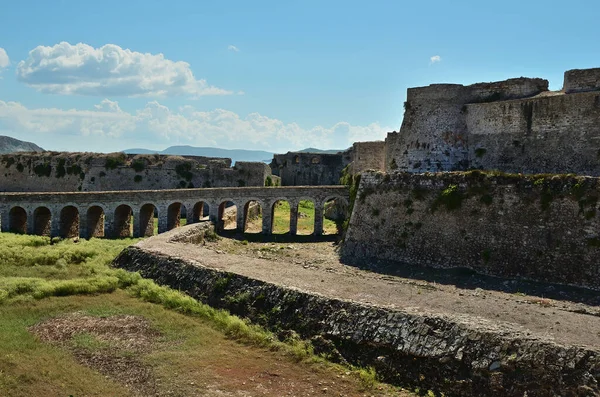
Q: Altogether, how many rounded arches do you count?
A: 13